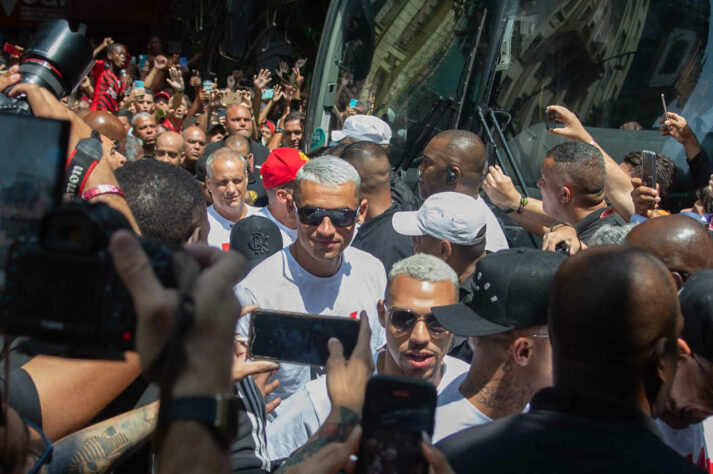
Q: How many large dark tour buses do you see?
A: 1